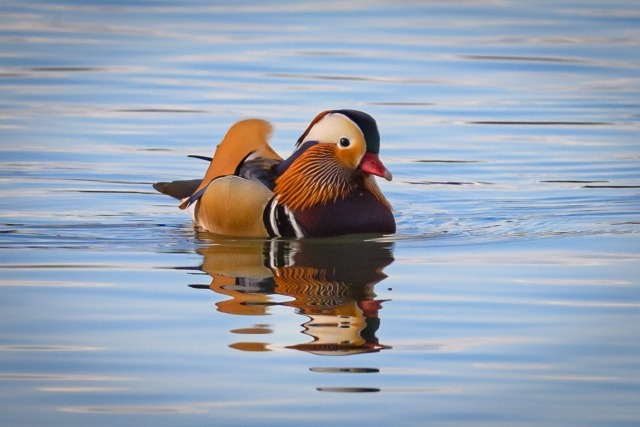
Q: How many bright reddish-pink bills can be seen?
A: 1